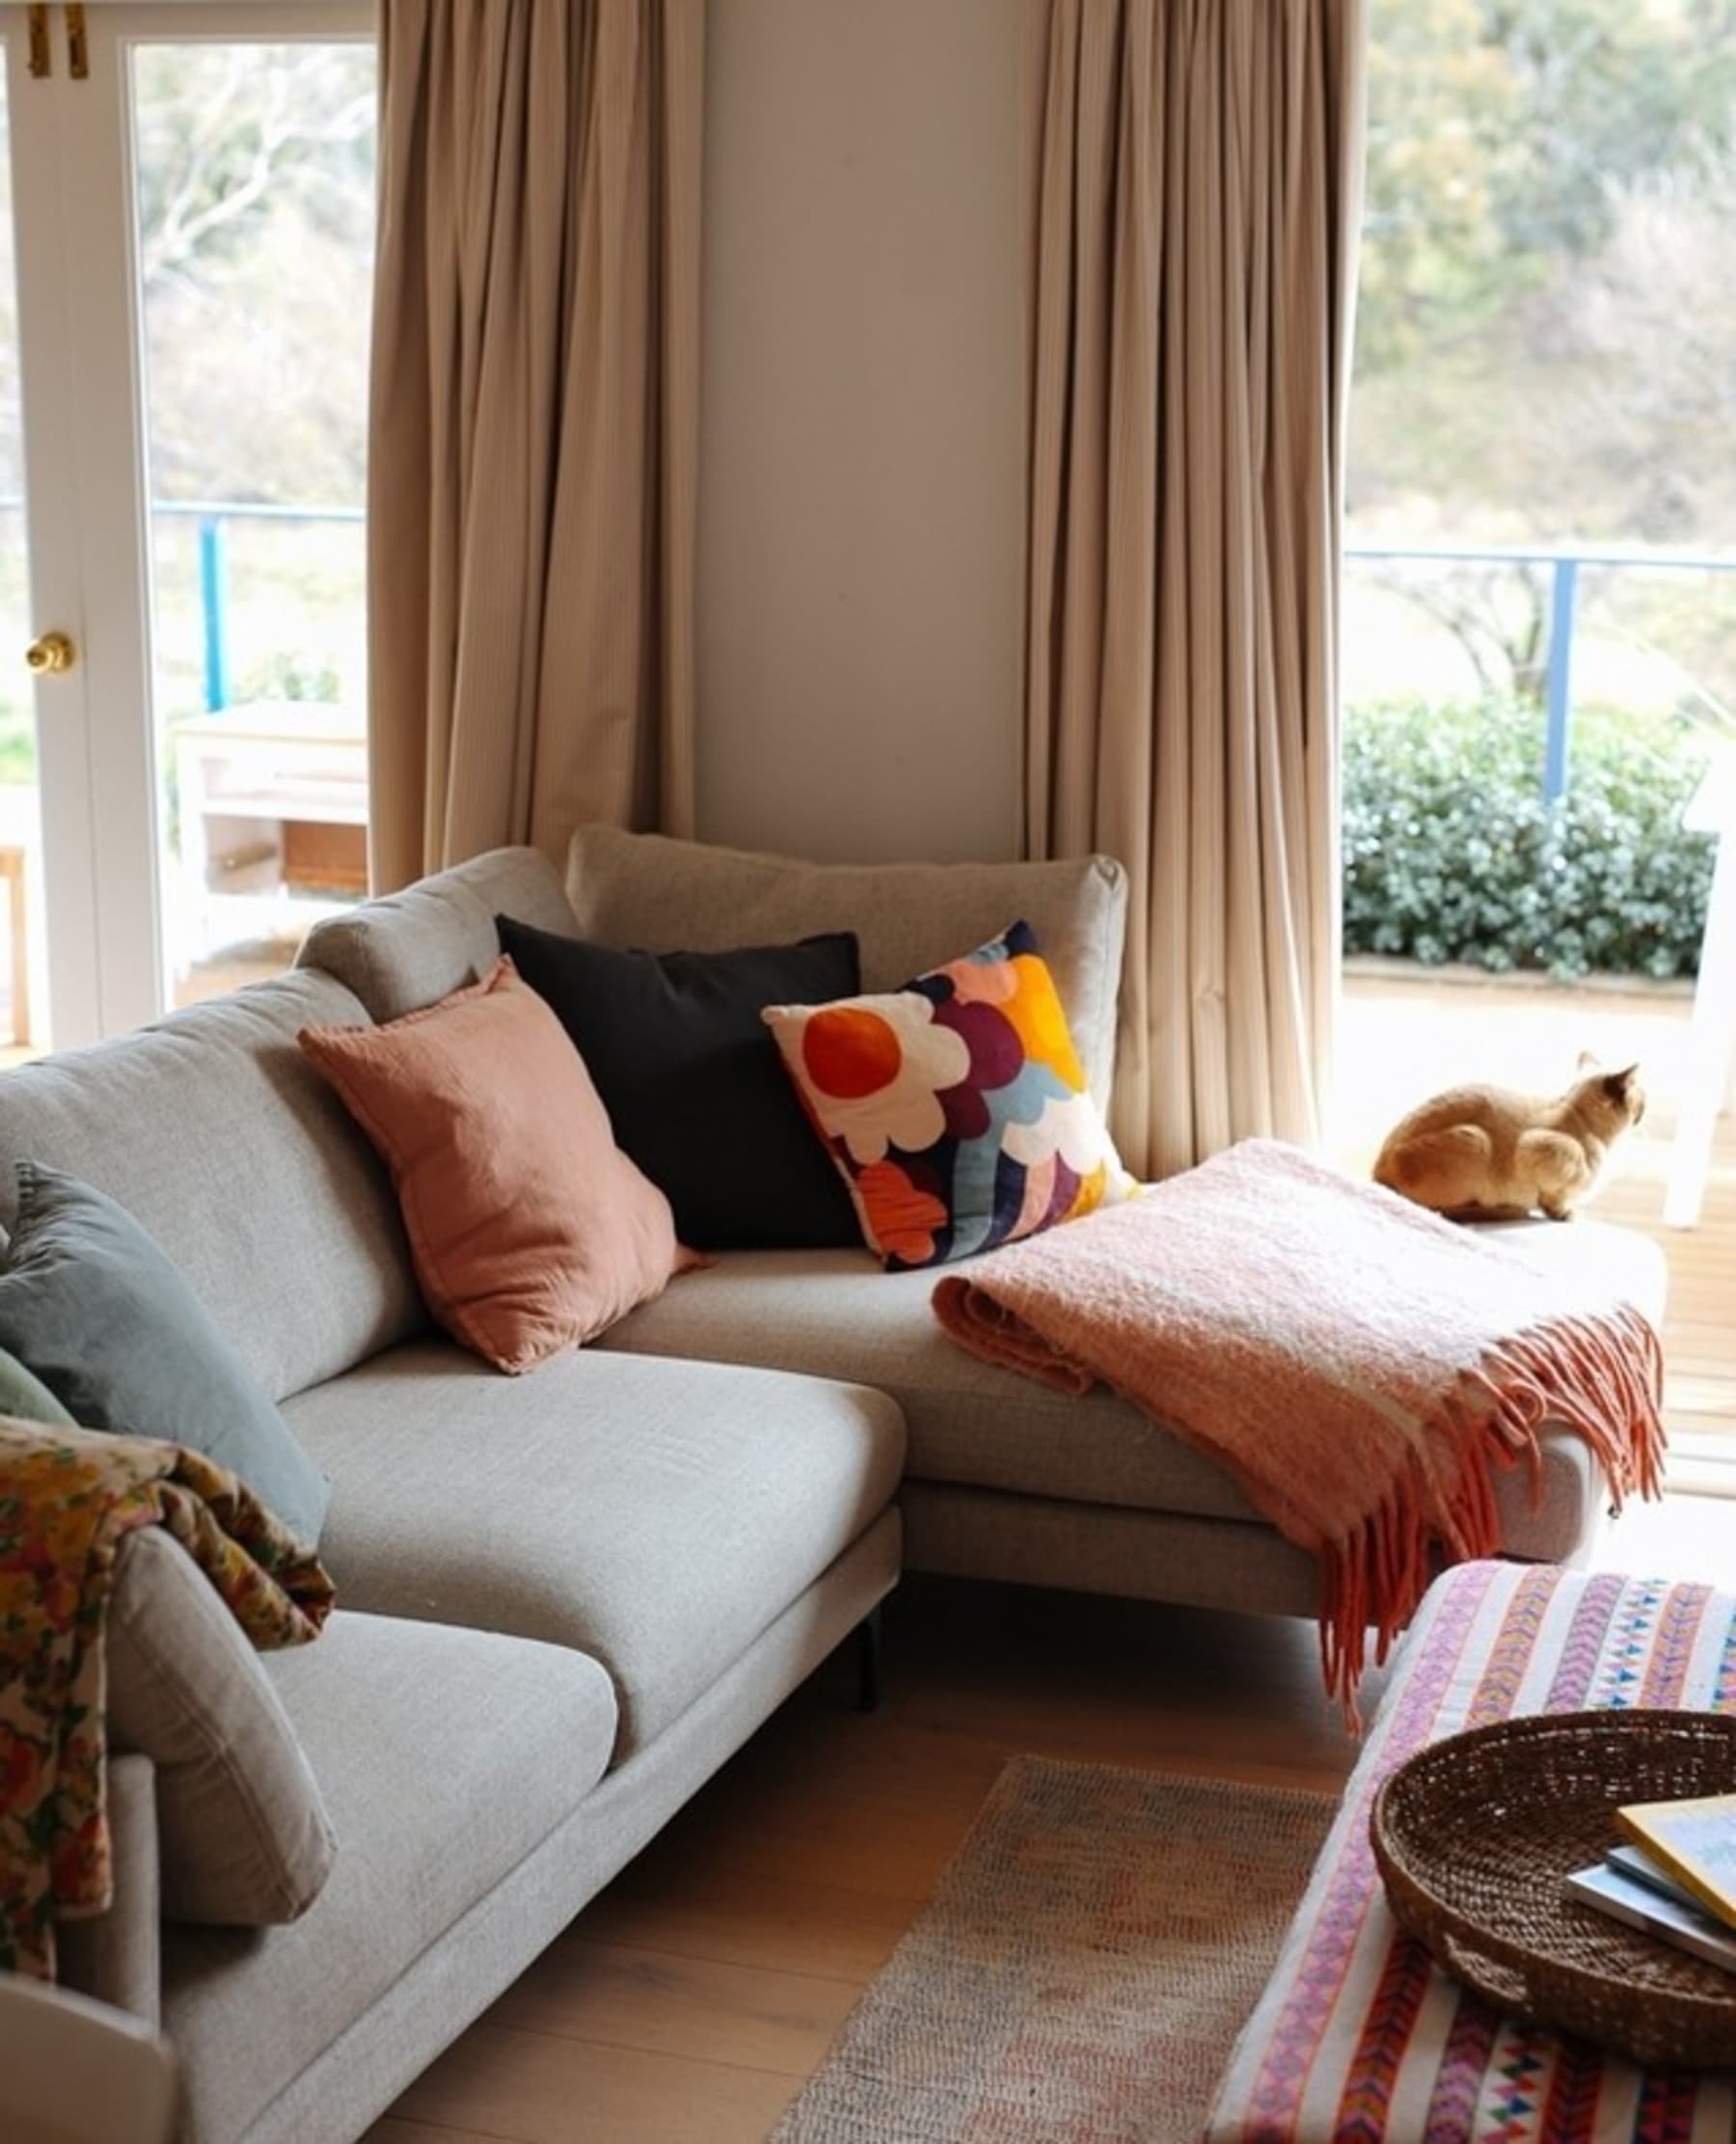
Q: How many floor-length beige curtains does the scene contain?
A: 2